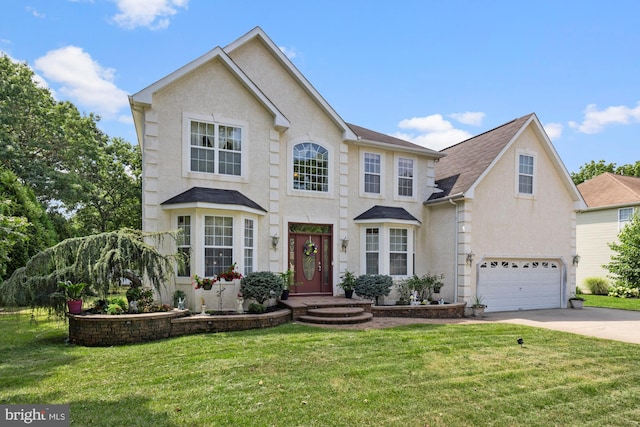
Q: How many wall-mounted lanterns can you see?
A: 4